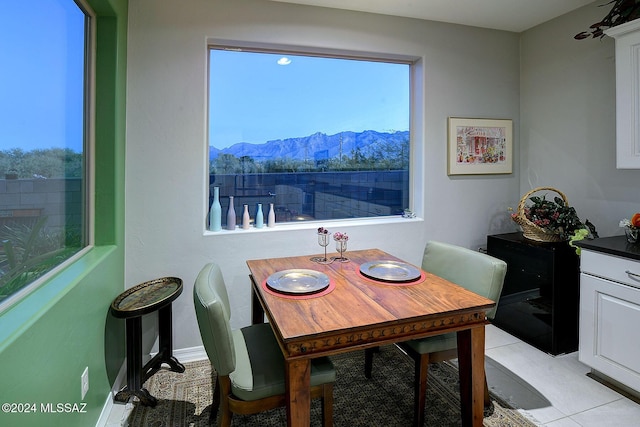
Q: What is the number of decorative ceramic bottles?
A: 5